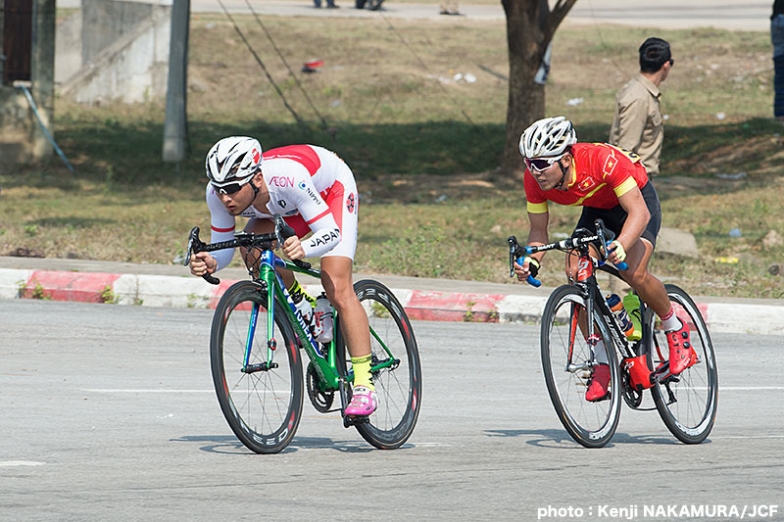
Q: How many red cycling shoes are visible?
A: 2